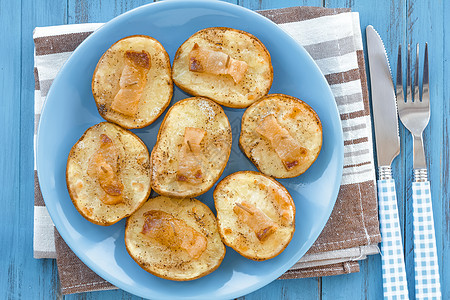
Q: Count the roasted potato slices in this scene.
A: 7